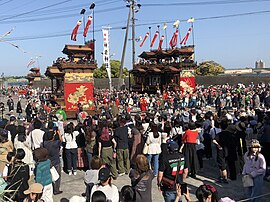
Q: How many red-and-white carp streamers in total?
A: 7